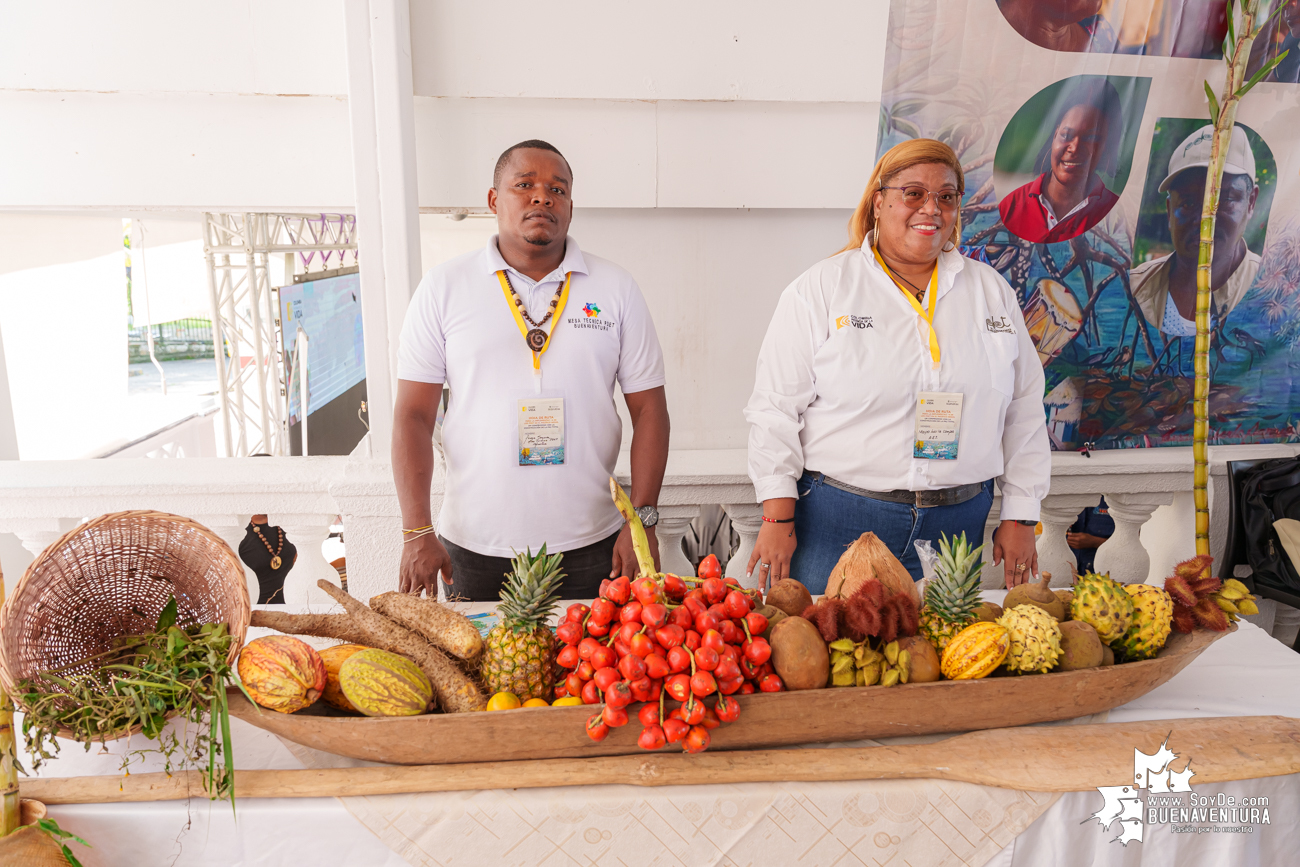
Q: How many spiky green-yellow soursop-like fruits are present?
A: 3